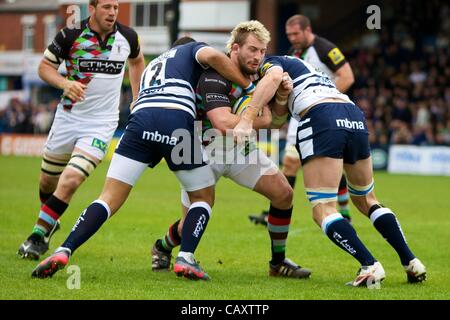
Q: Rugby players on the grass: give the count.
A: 5